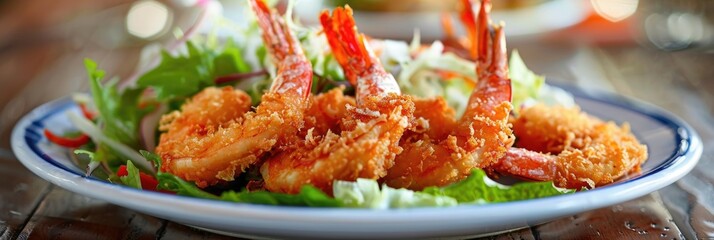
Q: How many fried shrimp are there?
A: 4